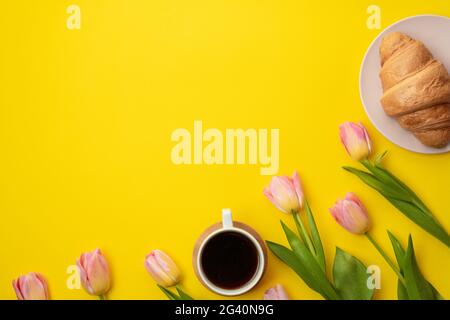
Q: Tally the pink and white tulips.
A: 7